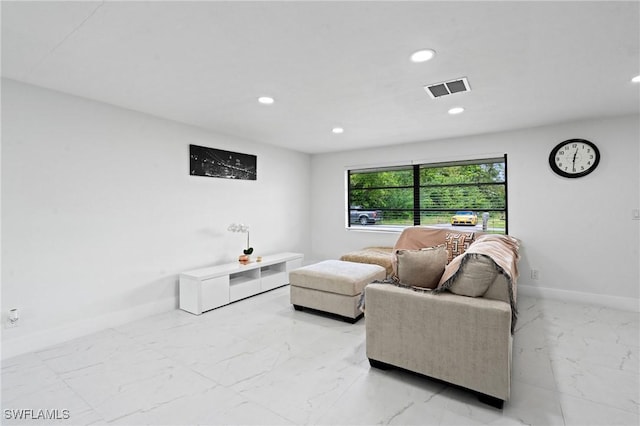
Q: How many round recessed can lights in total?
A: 5